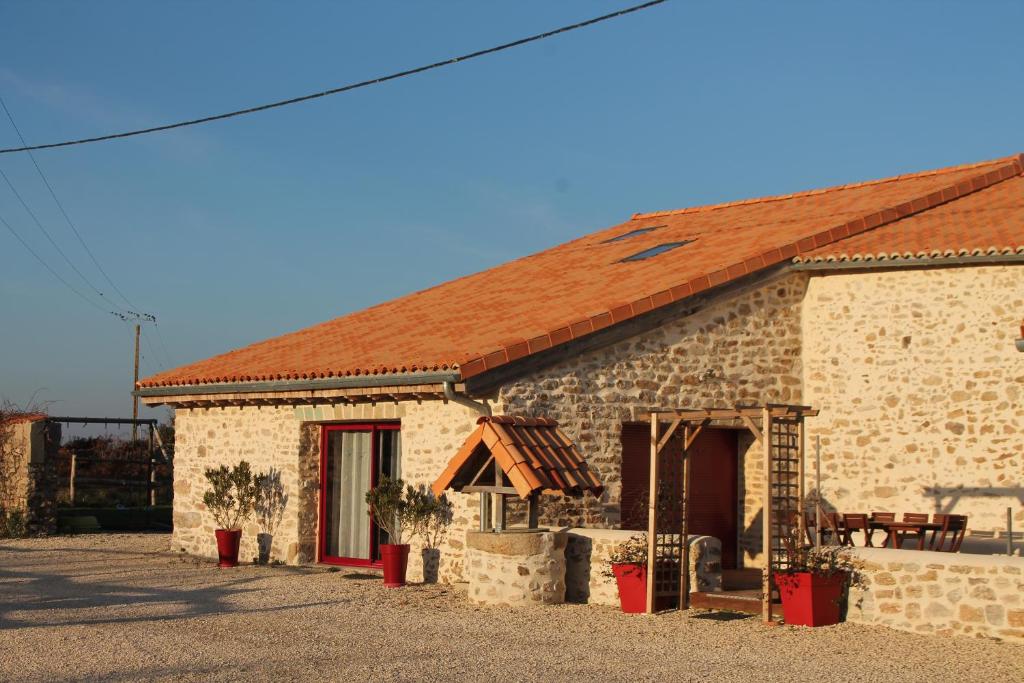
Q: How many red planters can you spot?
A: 4